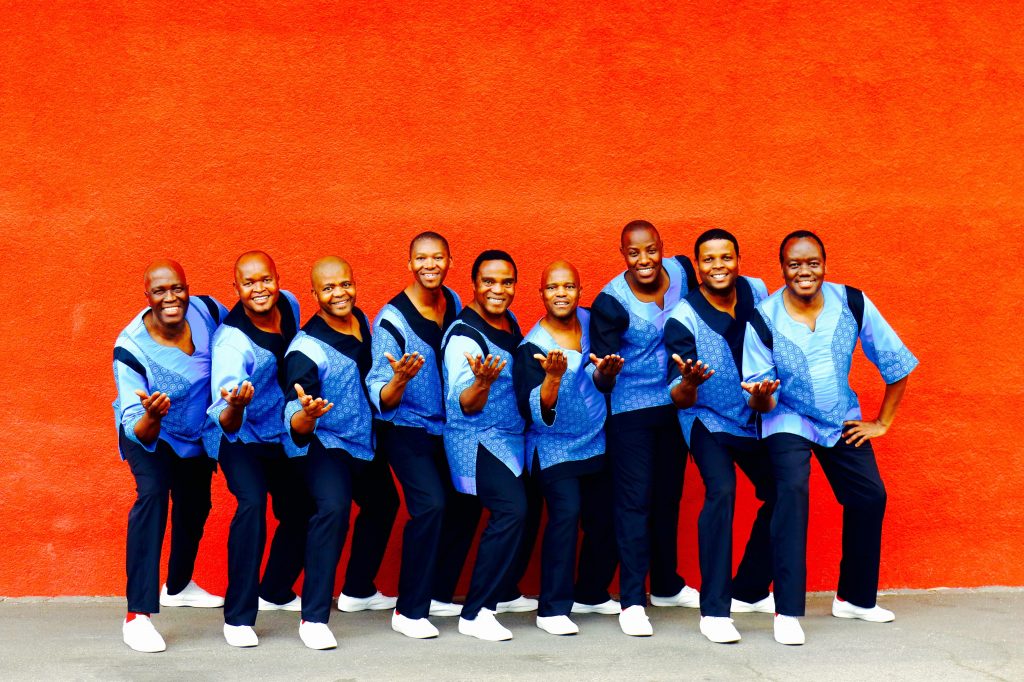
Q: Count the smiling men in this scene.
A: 9